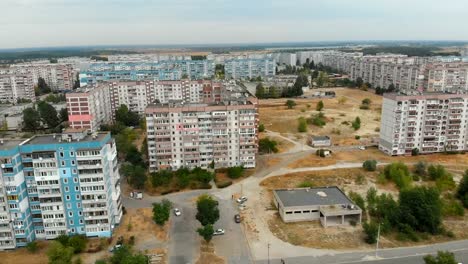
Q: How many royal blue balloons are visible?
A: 0